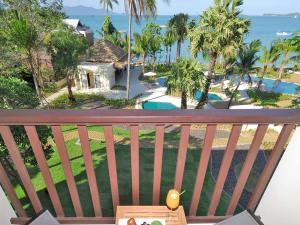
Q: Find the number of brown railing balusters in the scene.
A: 13